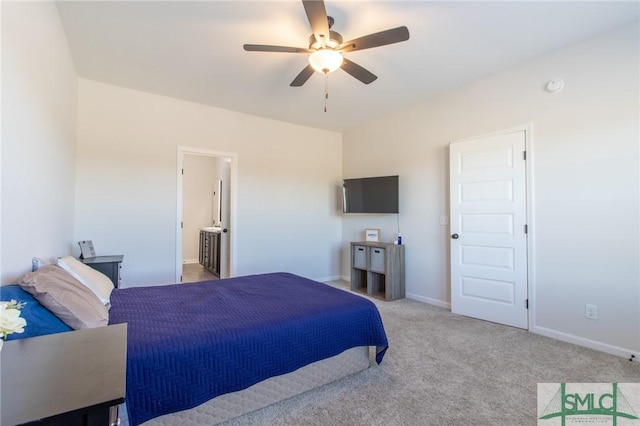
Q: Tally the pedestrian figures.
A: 0